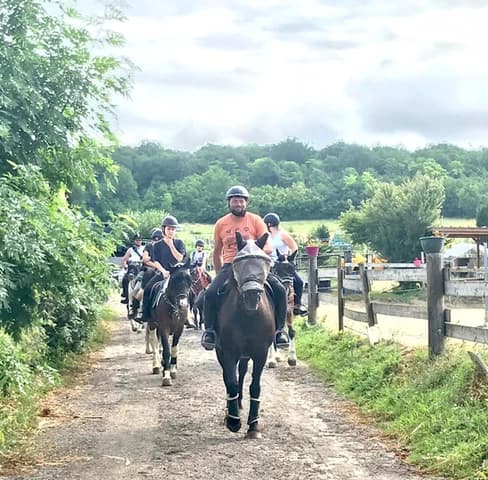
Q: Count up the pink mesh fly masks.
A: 0